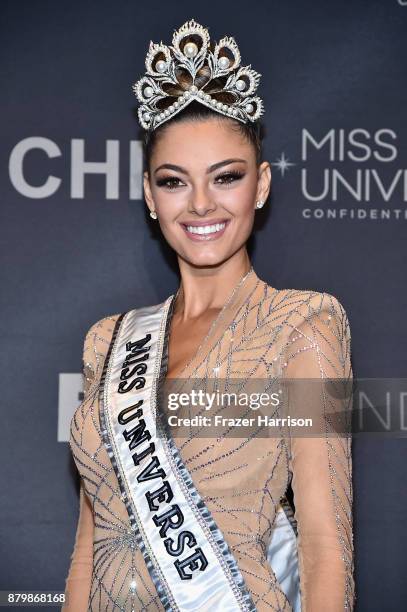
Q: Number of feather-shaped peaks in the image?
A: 7